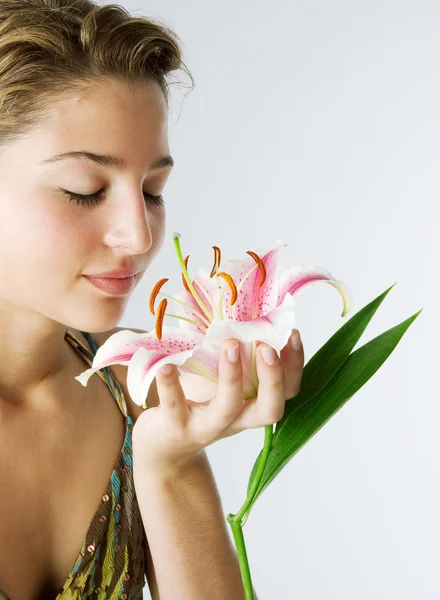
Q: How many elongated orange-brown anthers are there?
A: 6